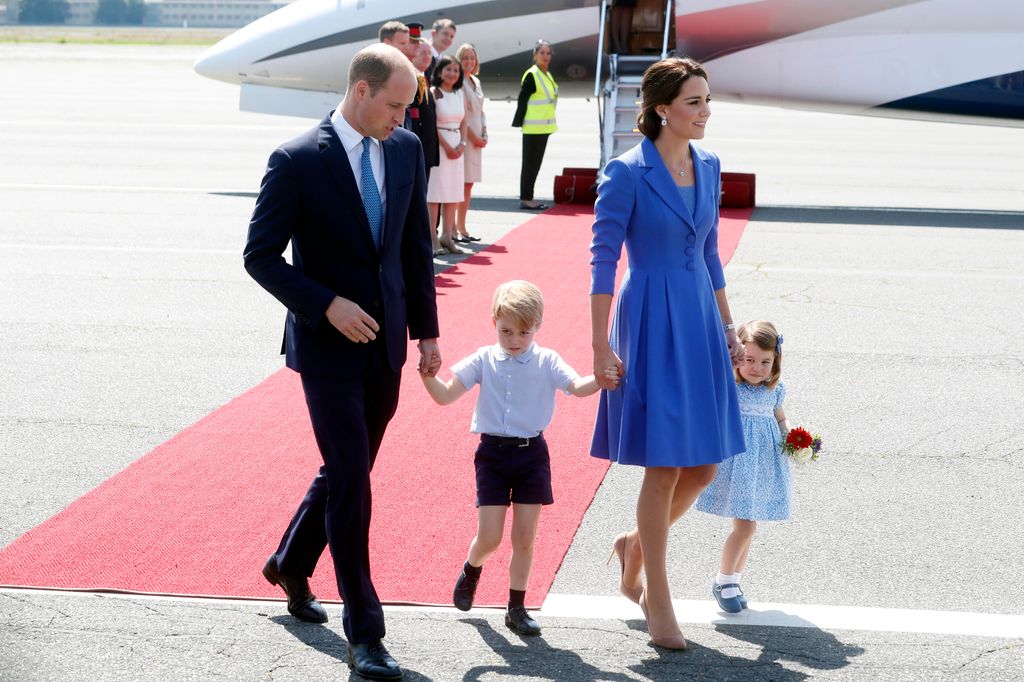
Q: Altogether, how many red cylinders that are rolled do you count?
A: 2